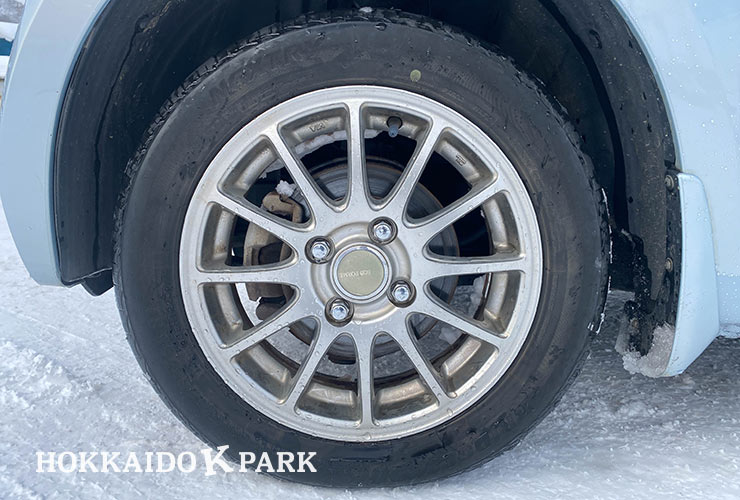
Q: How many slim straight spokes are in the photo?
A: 12